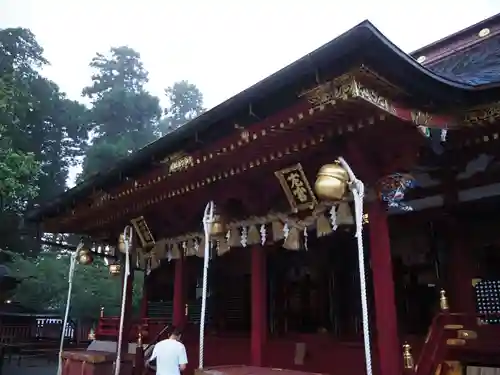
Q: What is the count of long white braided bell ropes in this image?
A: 4